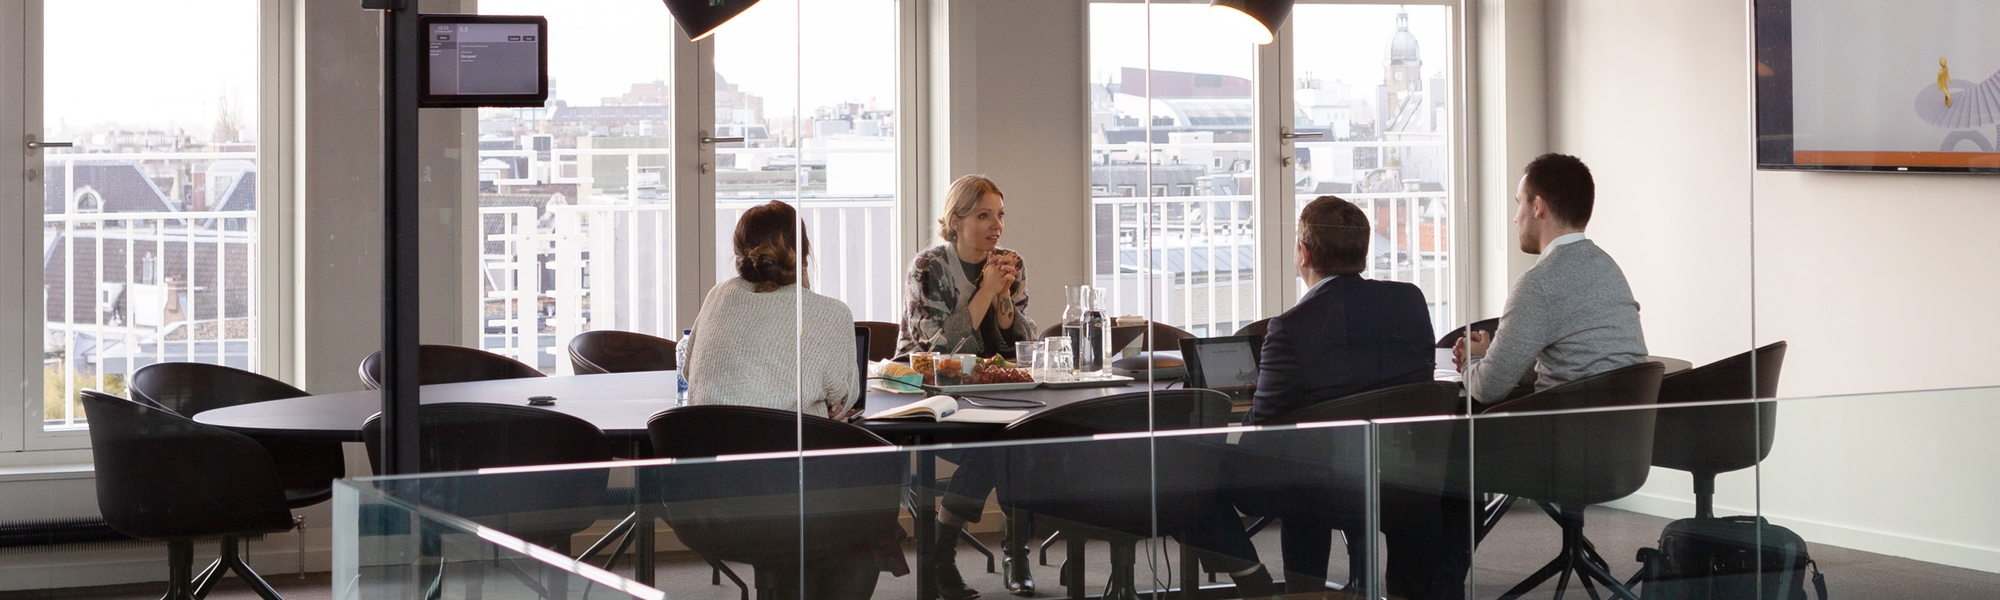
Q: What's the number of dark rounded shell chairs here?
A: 14